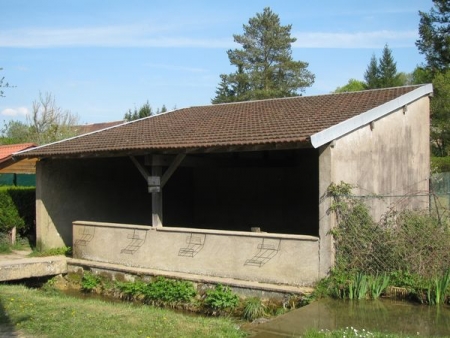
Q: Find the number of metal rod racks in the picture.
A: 4